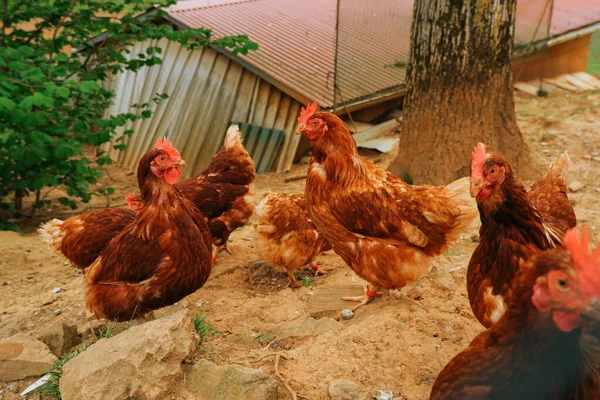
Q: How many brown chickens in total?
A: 7